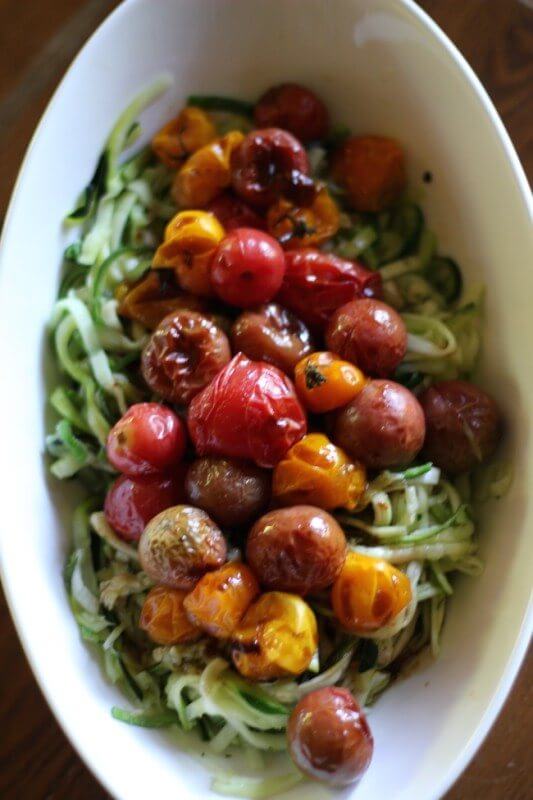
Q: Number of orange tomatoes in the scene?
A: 12